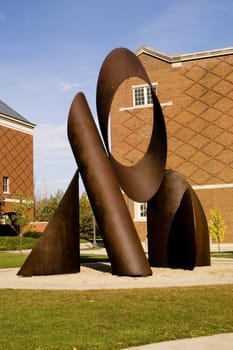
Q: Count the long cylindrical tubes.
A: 1